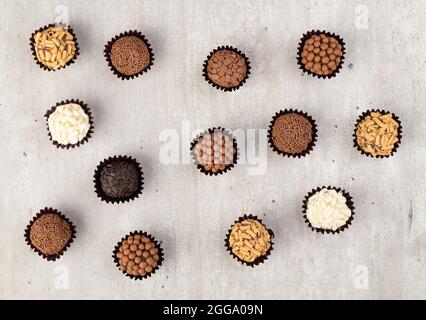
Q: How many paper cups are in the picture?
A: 13